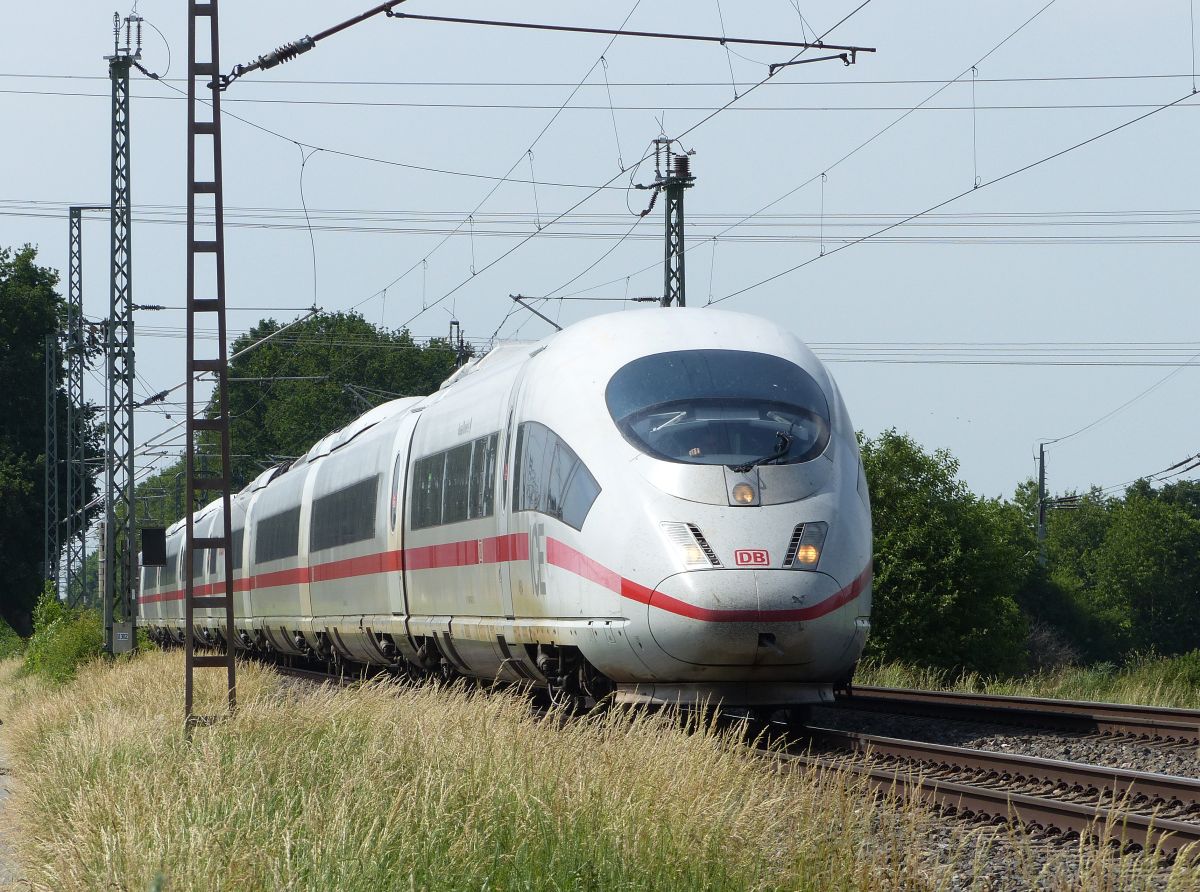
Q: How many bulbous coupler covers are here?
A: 1